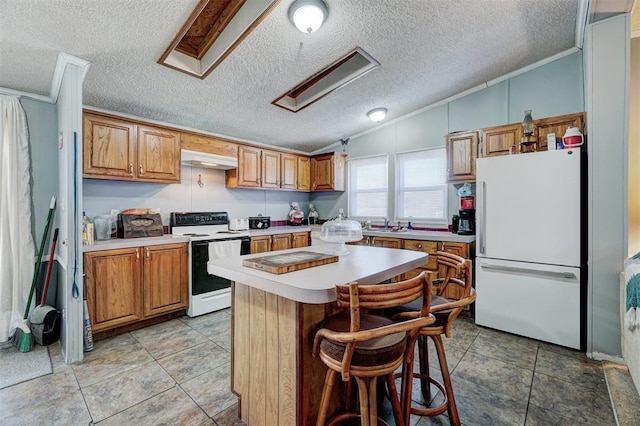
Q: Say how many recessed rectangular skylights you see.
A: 2